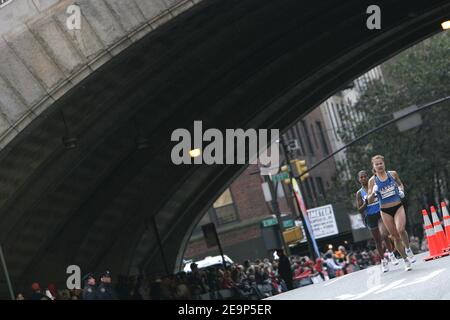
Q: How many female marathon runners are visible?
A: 2